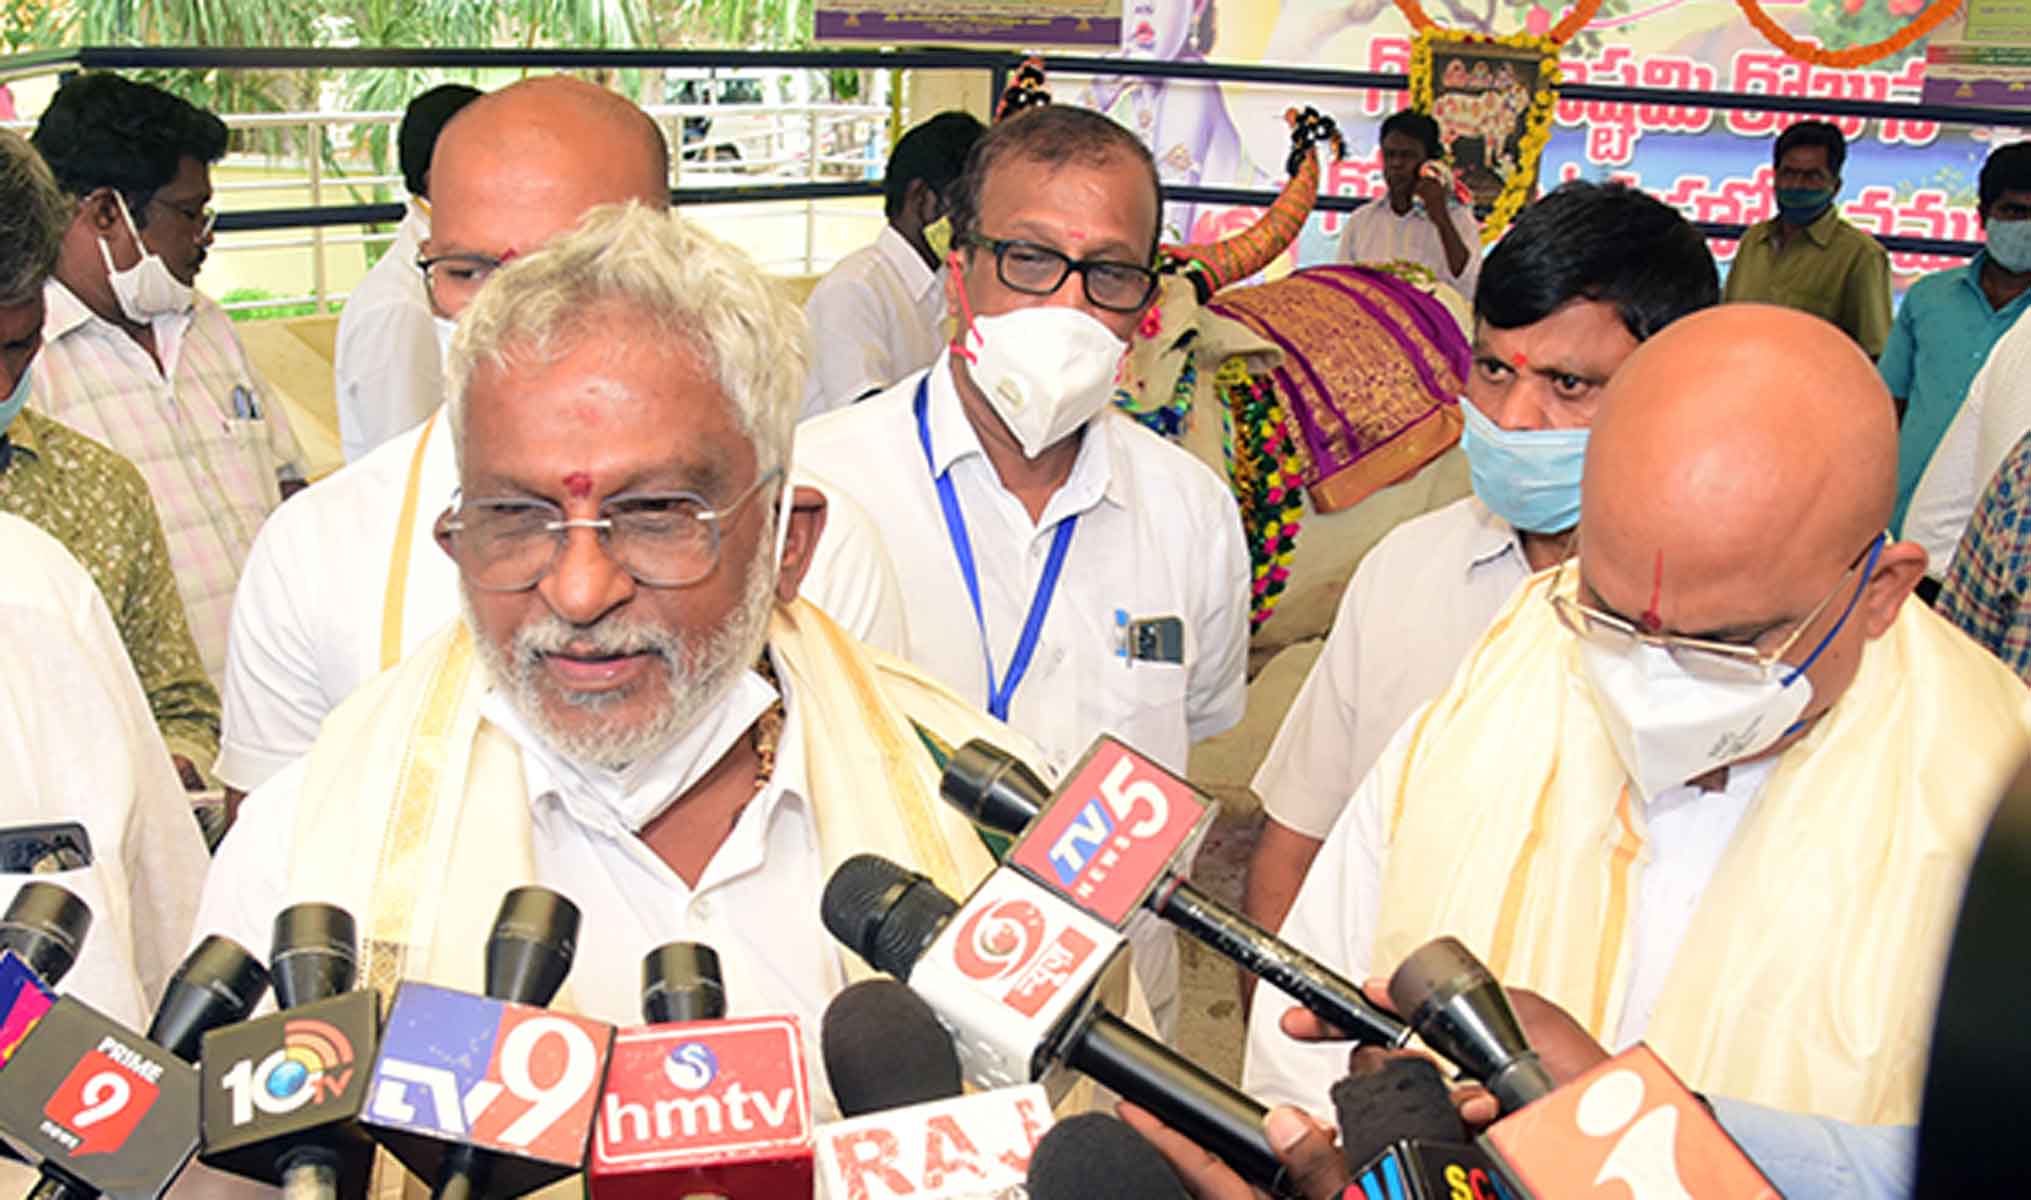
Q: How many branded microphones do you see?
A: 10